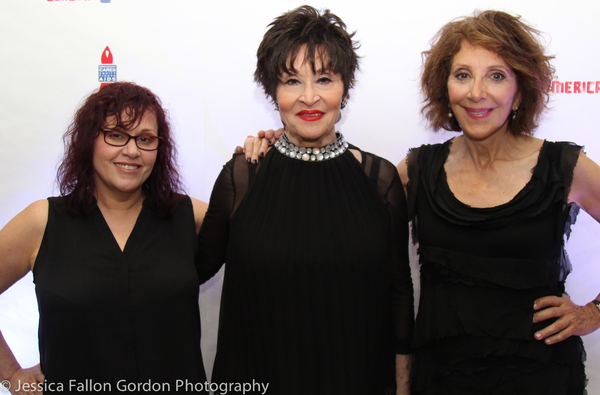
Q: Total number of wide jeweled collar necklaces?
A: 1